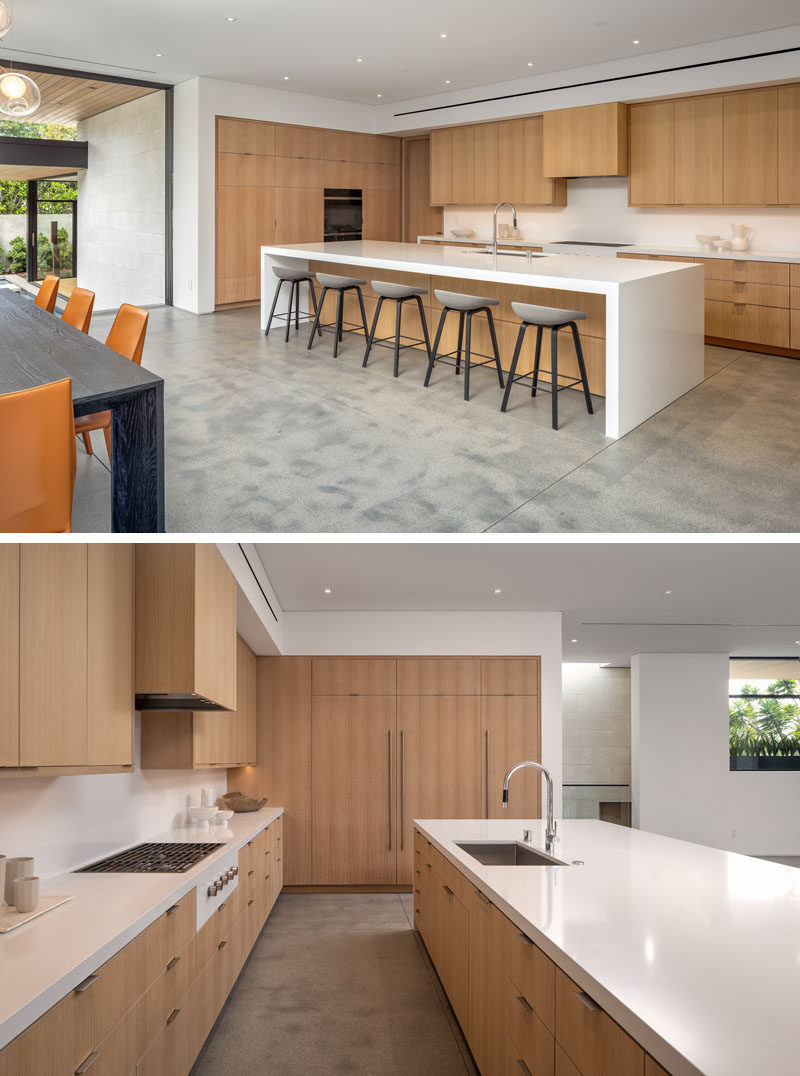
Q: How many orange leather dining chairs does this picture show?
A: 4